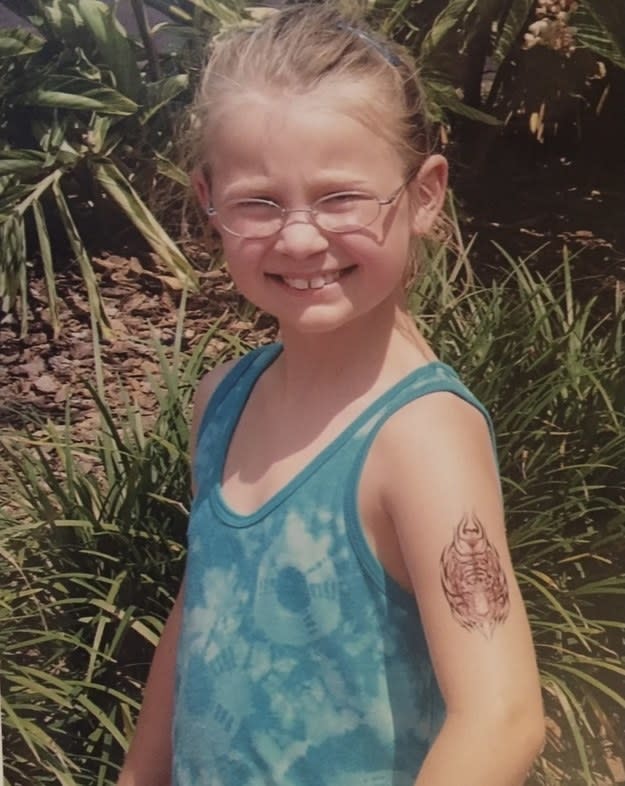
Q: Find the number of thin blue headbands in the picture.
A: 1